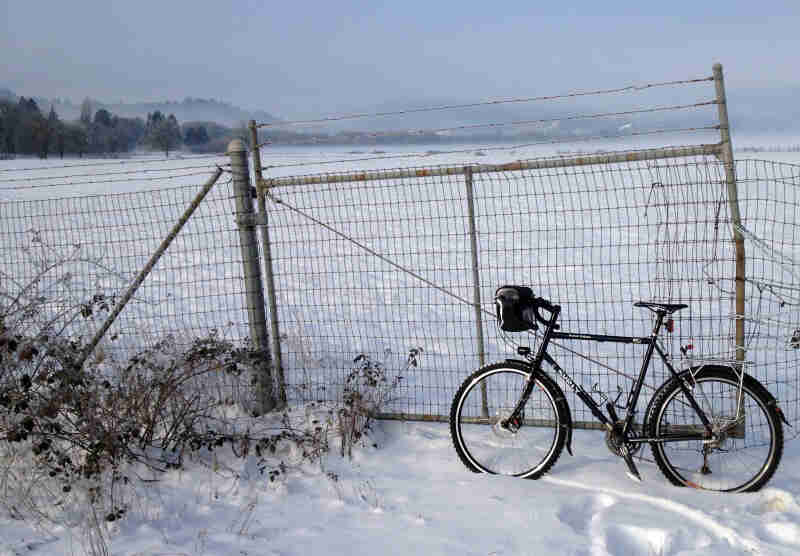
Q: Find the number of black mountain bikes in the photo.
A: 1